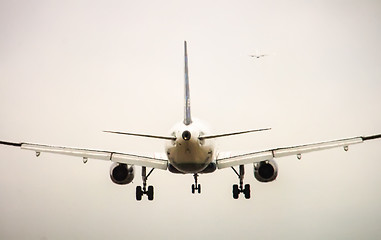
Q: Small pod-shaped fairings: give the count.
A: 4